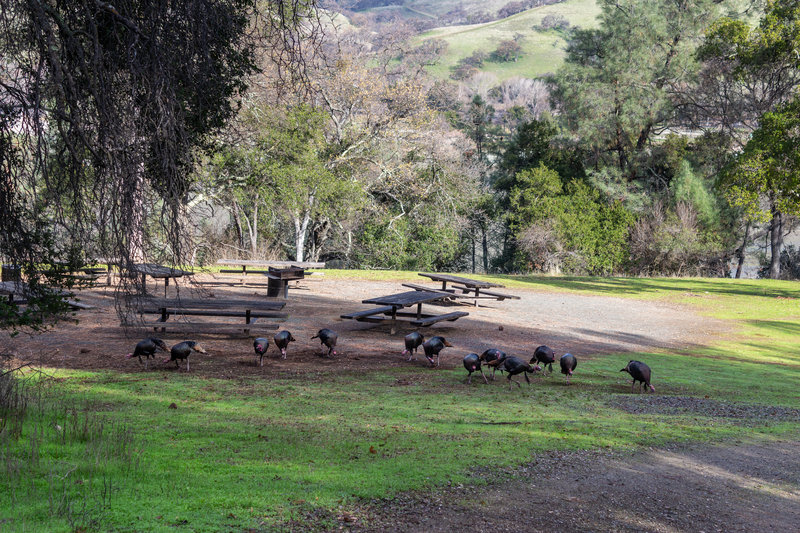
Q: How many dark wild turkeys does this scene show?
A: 13